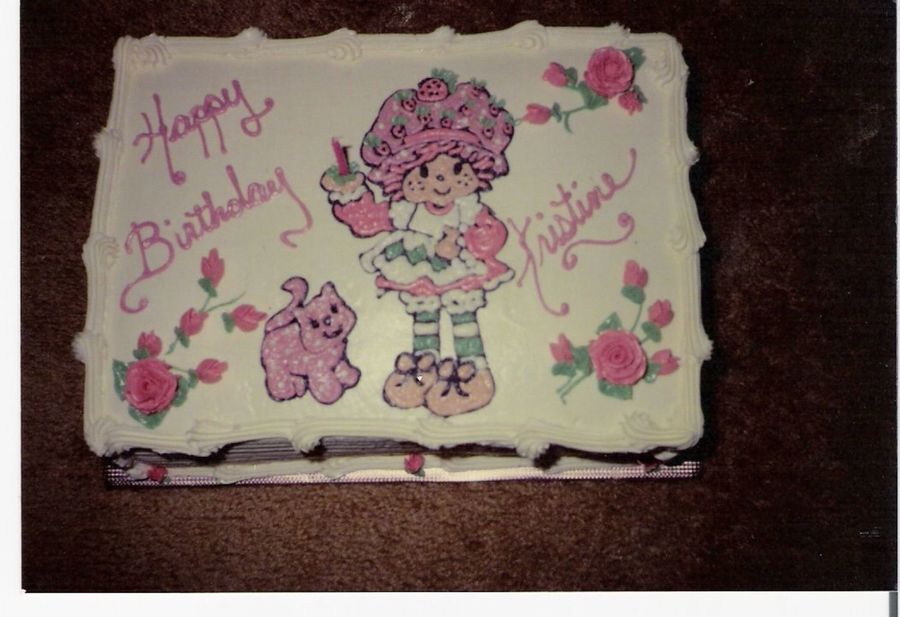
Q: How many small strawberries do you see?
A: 10